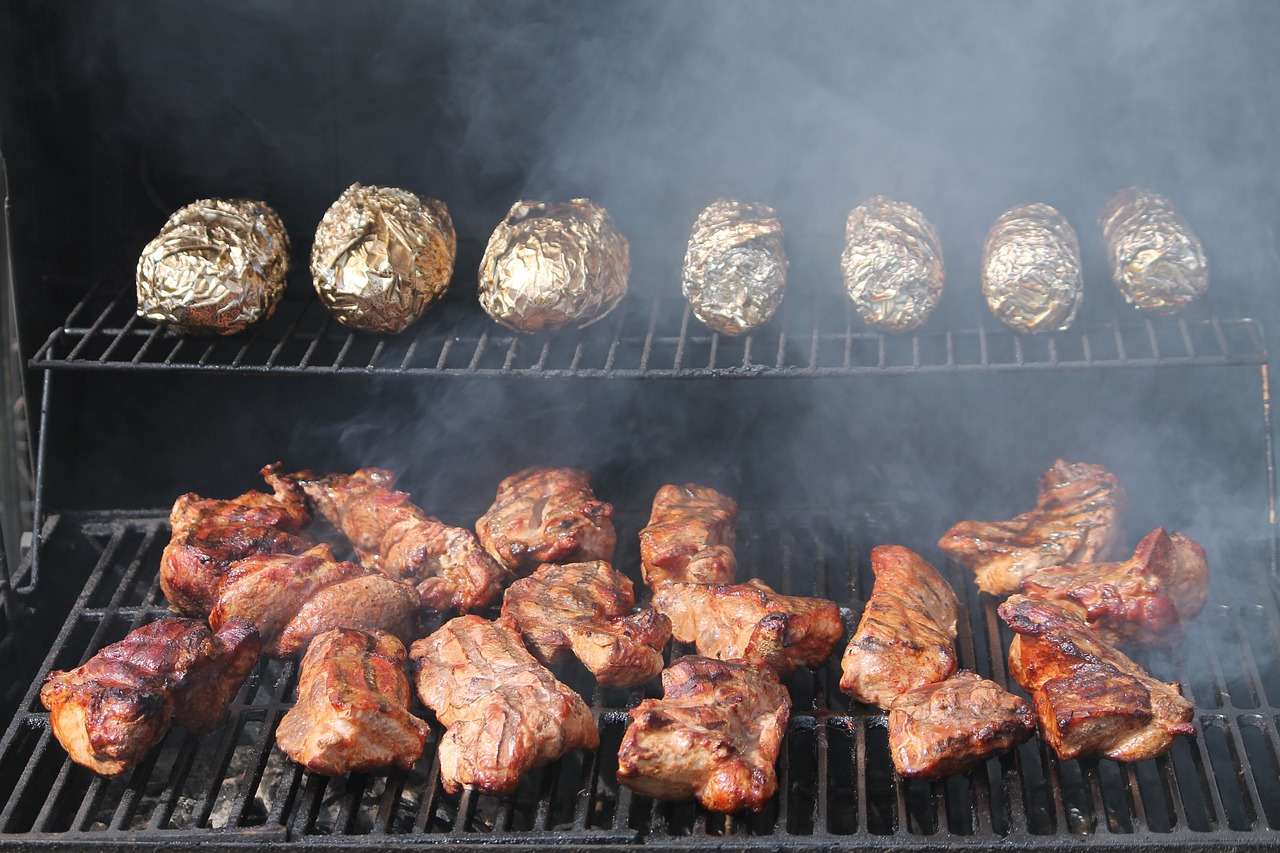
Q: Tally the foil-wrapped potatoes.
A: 7